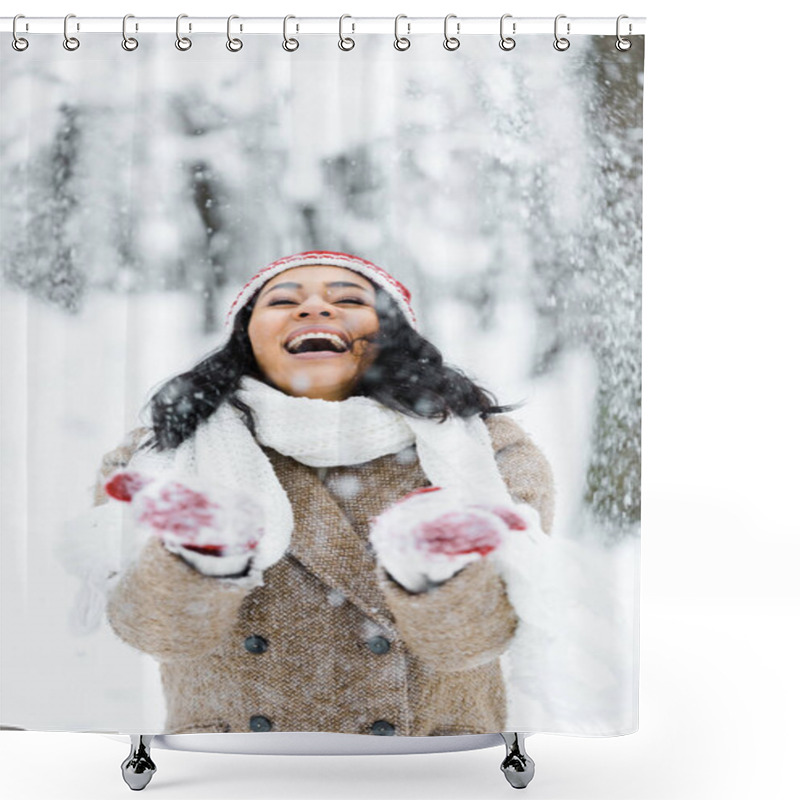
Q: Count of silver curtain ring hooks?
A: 12